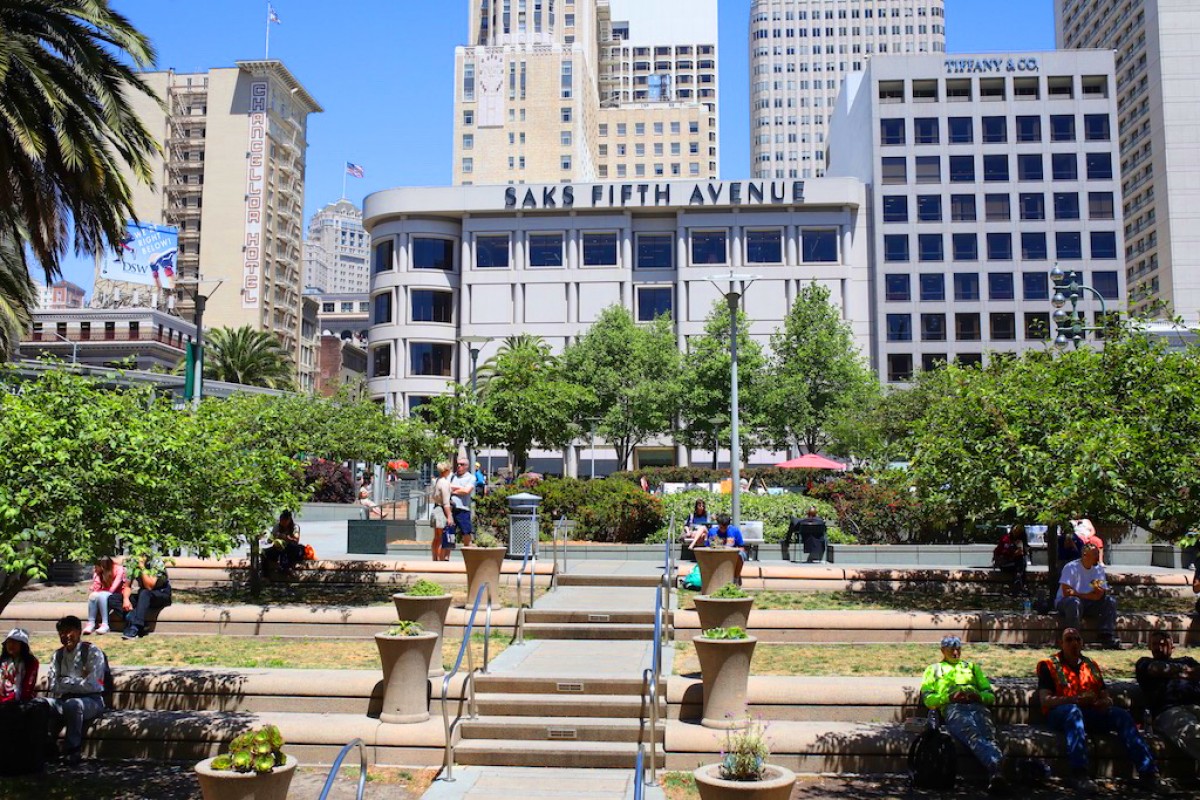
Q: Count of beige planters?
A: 8